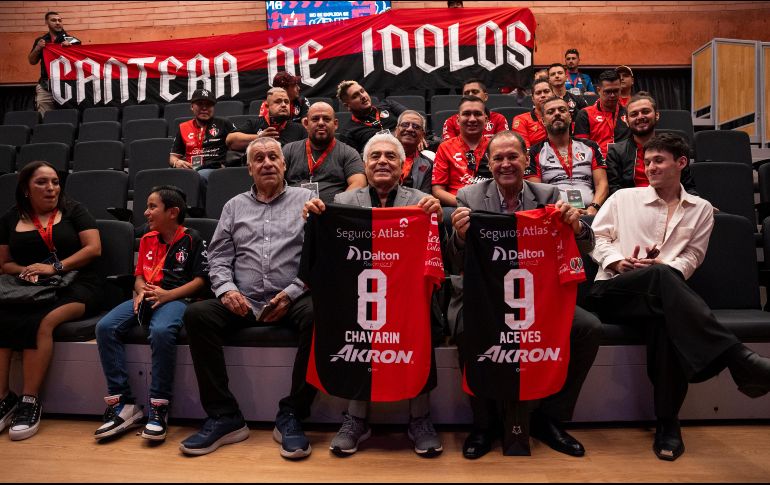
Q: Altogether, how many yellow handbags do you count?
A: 0